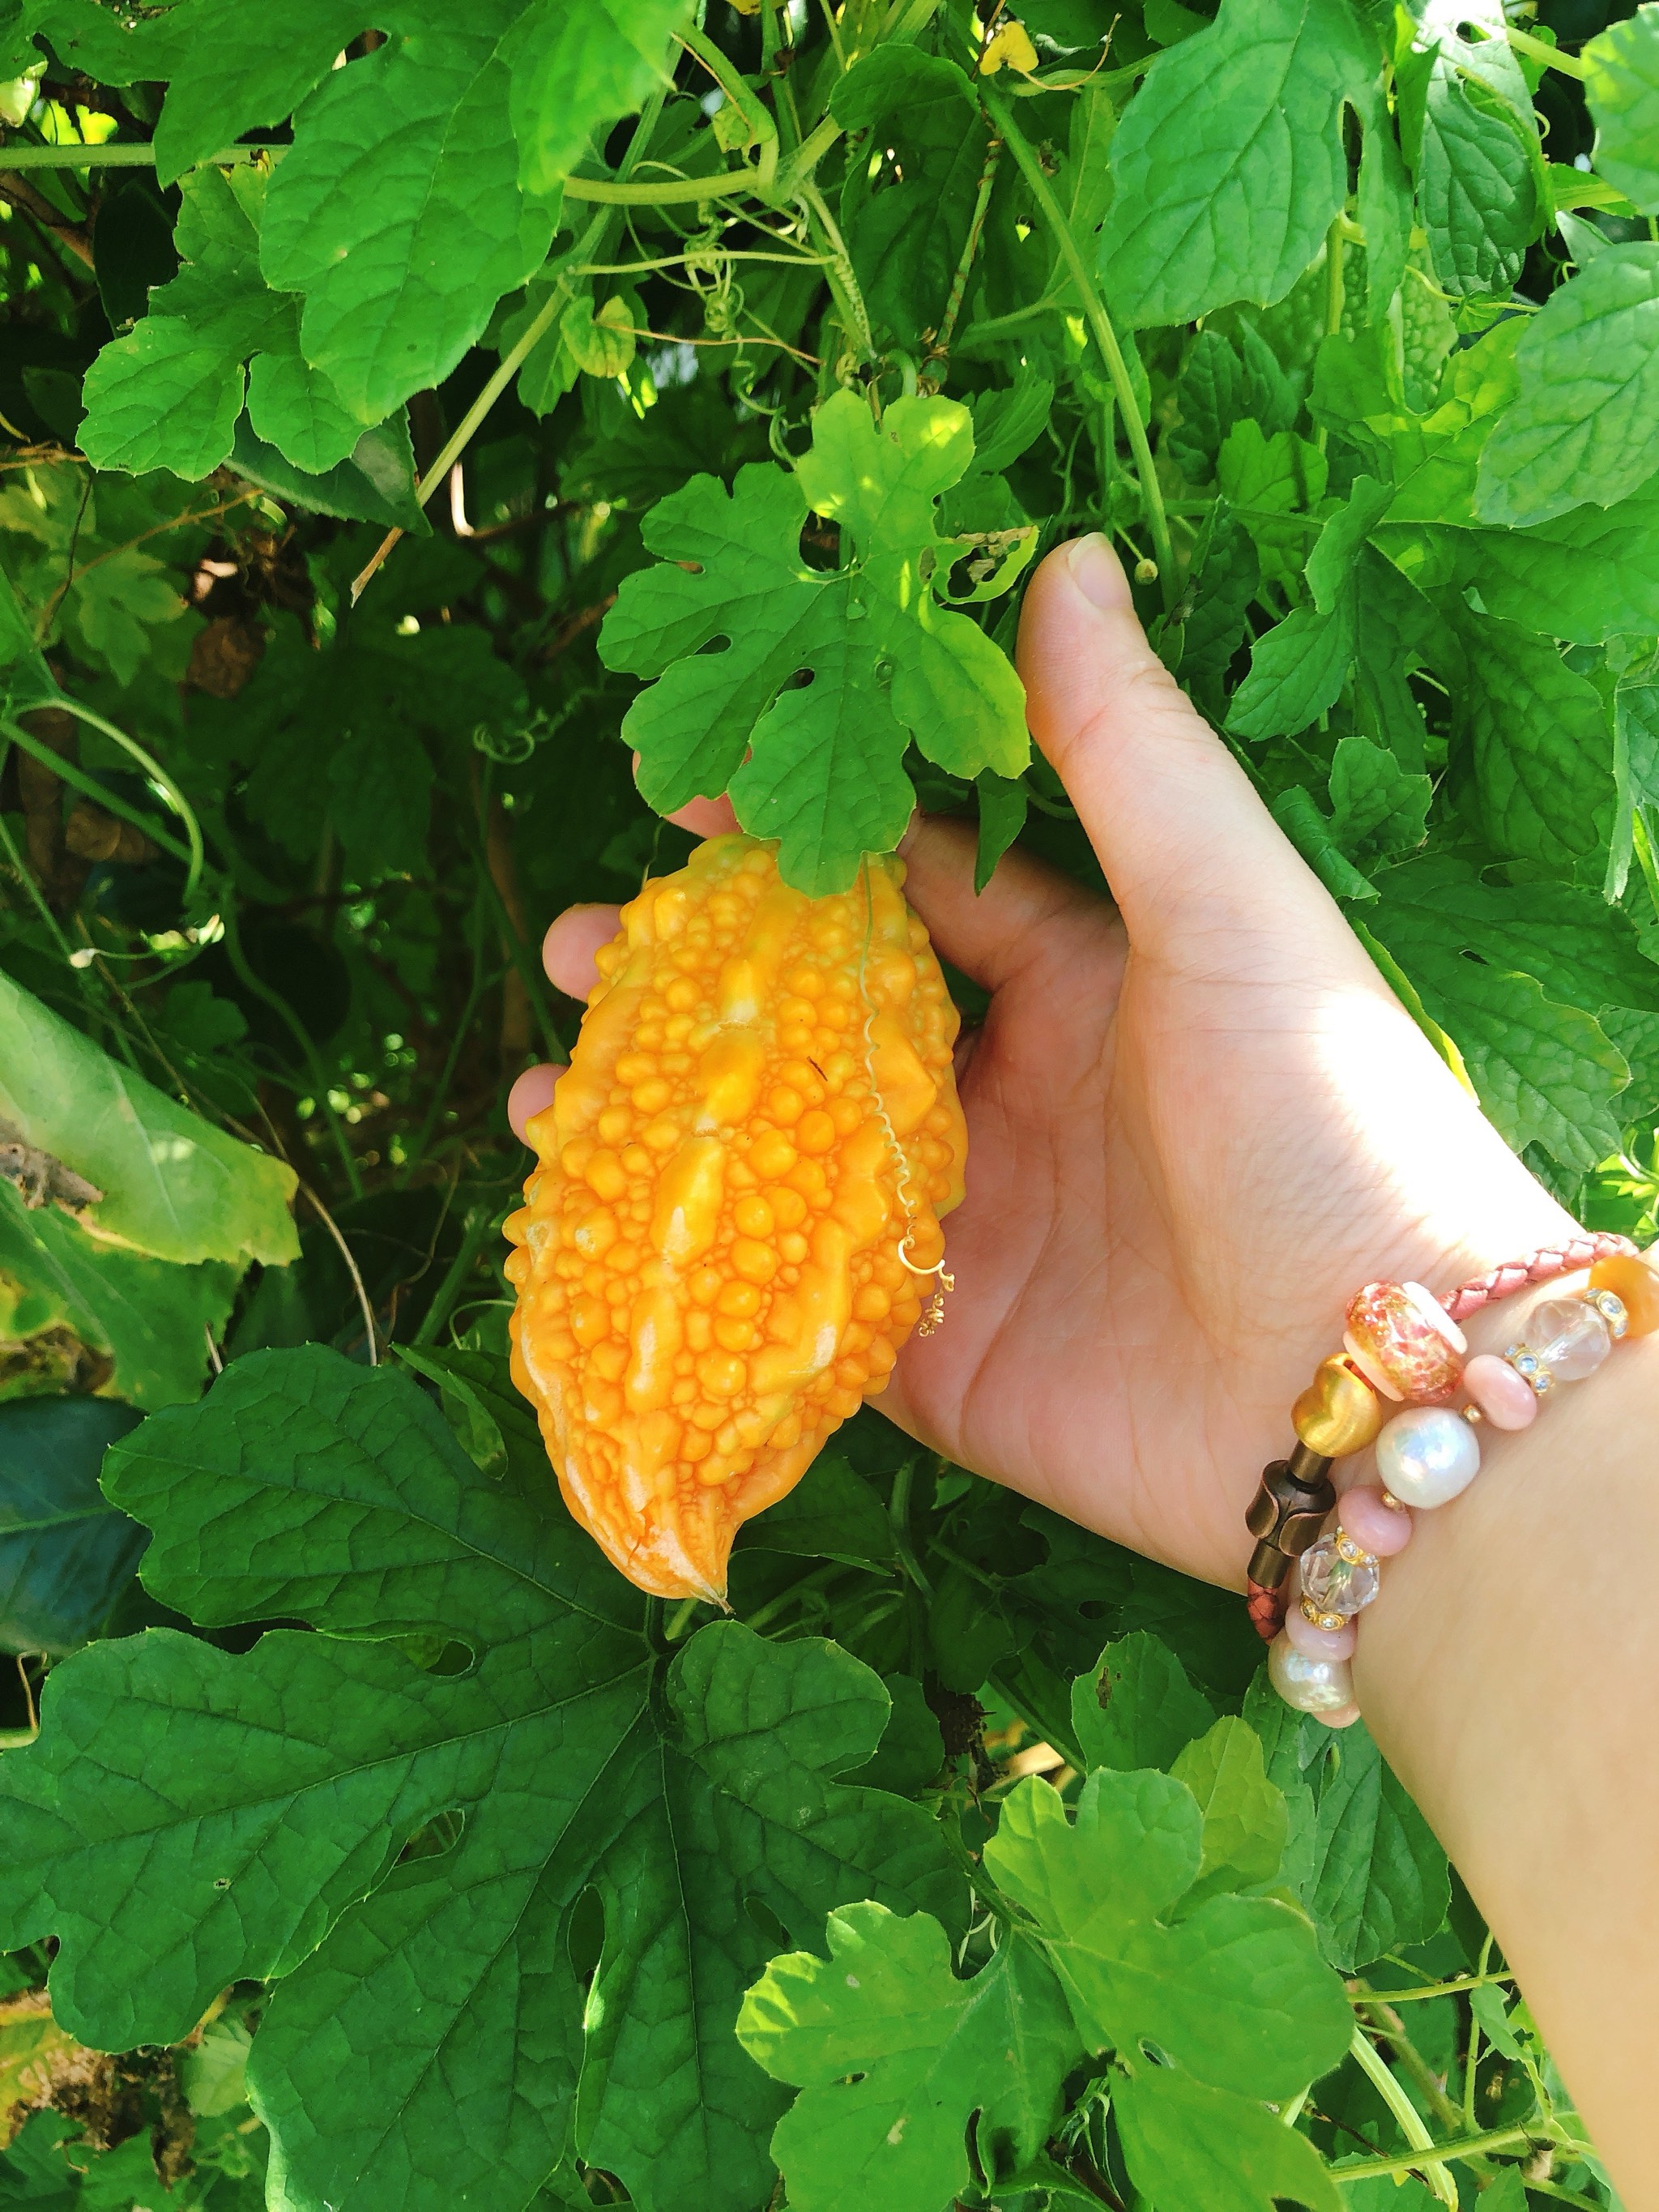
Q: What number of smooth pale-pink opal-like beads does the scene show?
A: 4